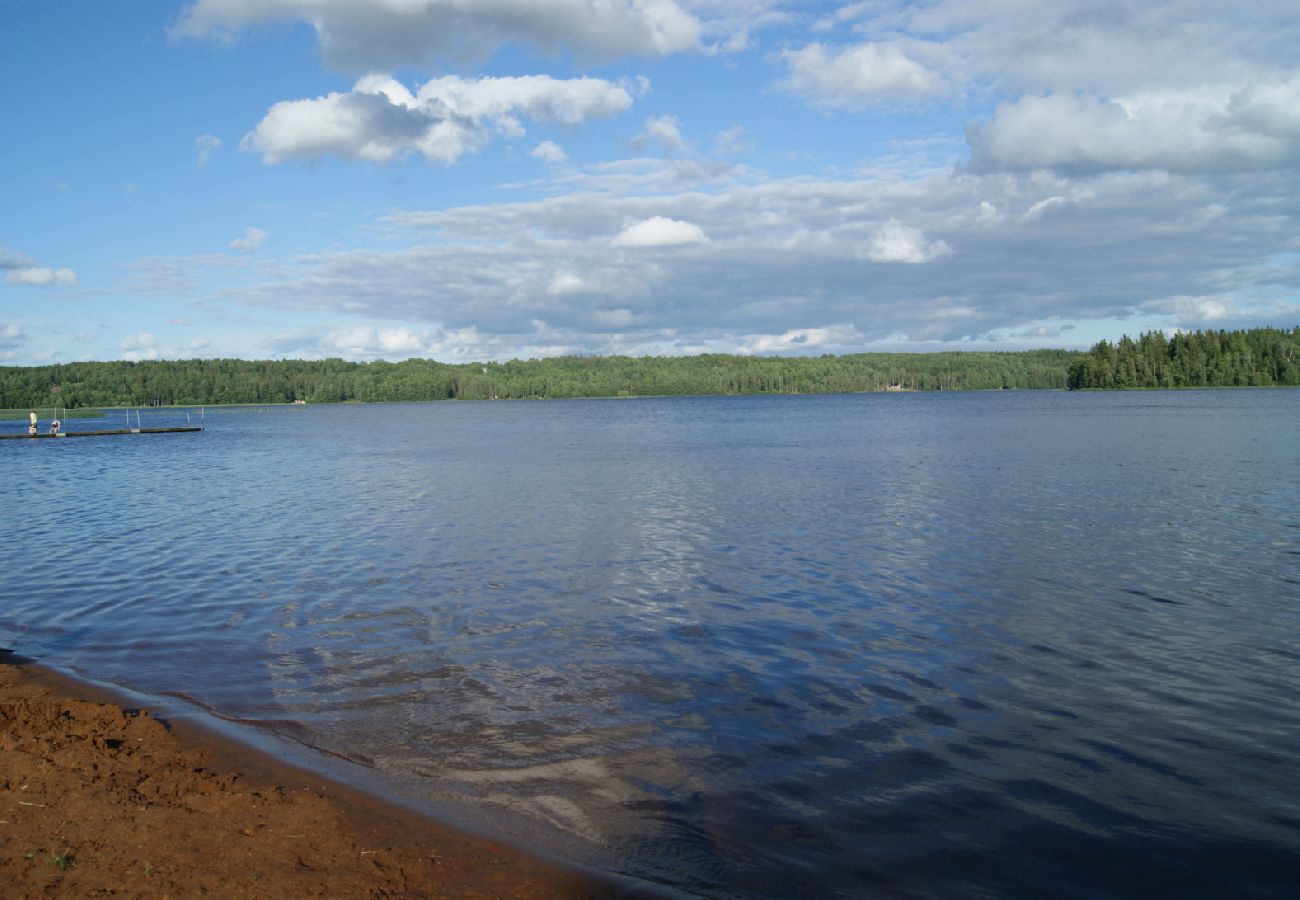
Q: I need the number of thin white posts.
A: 6